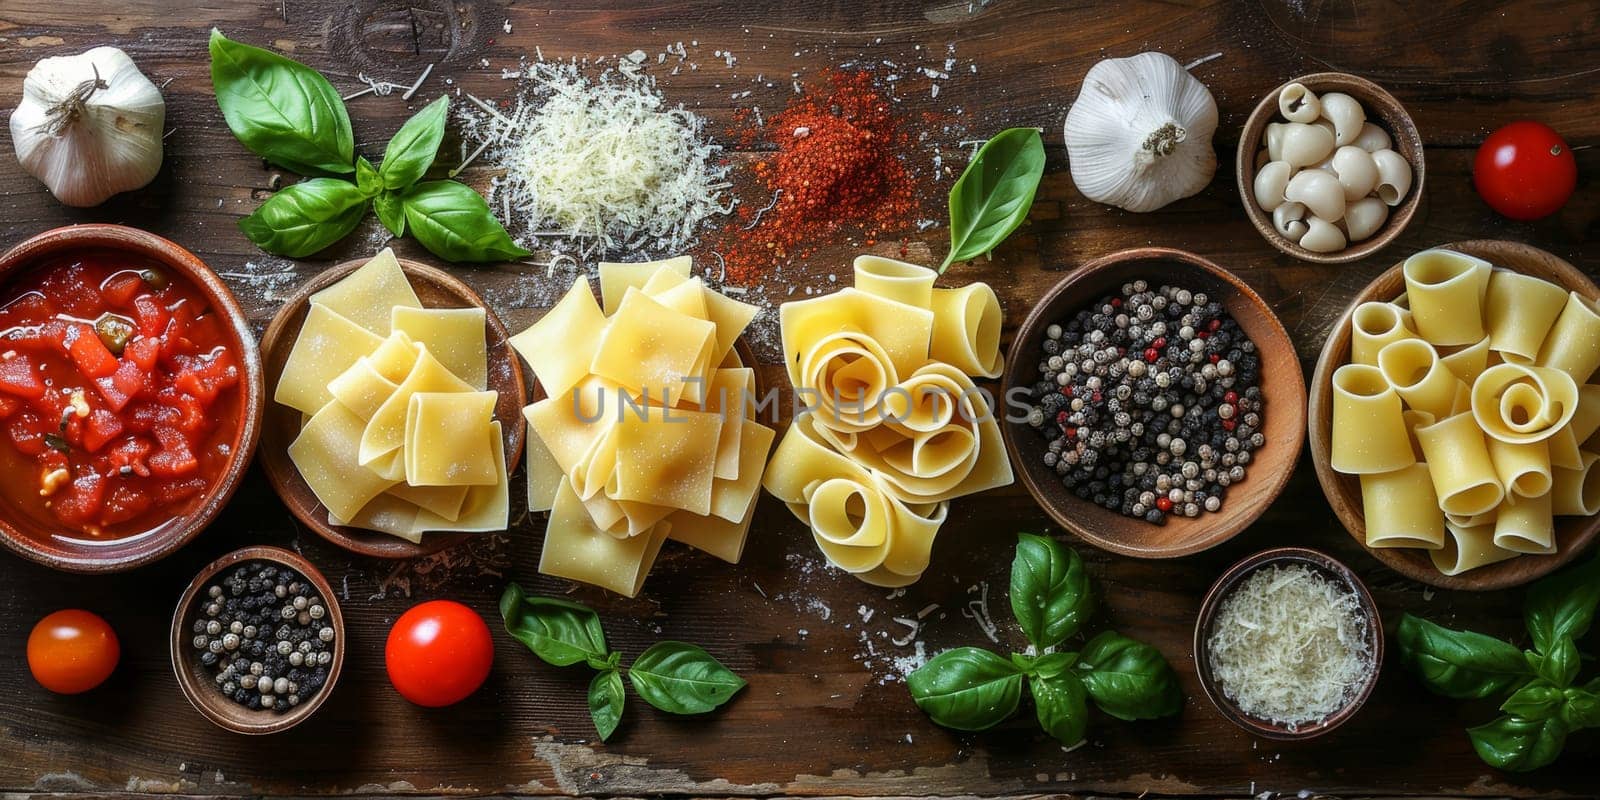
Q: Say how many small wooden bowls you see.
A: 3